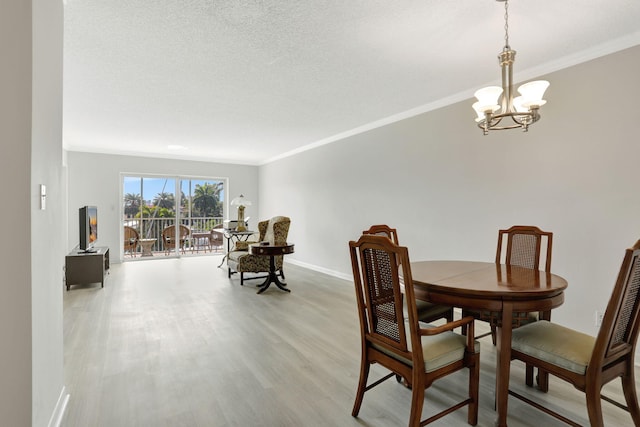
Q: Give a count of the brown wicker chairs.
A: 3